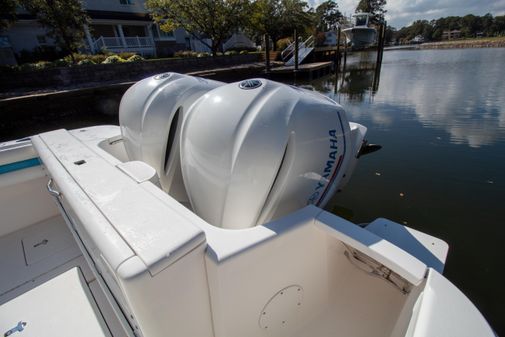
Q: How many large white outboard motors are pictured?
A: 2